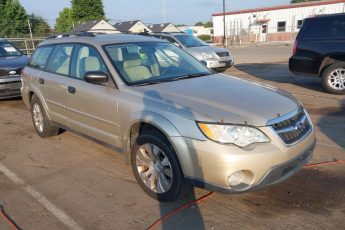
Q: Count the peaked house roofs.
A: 3